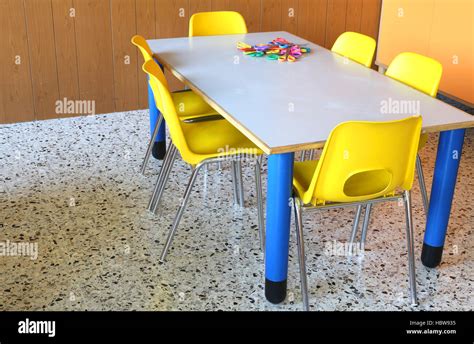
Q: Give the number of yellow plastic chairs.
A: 6